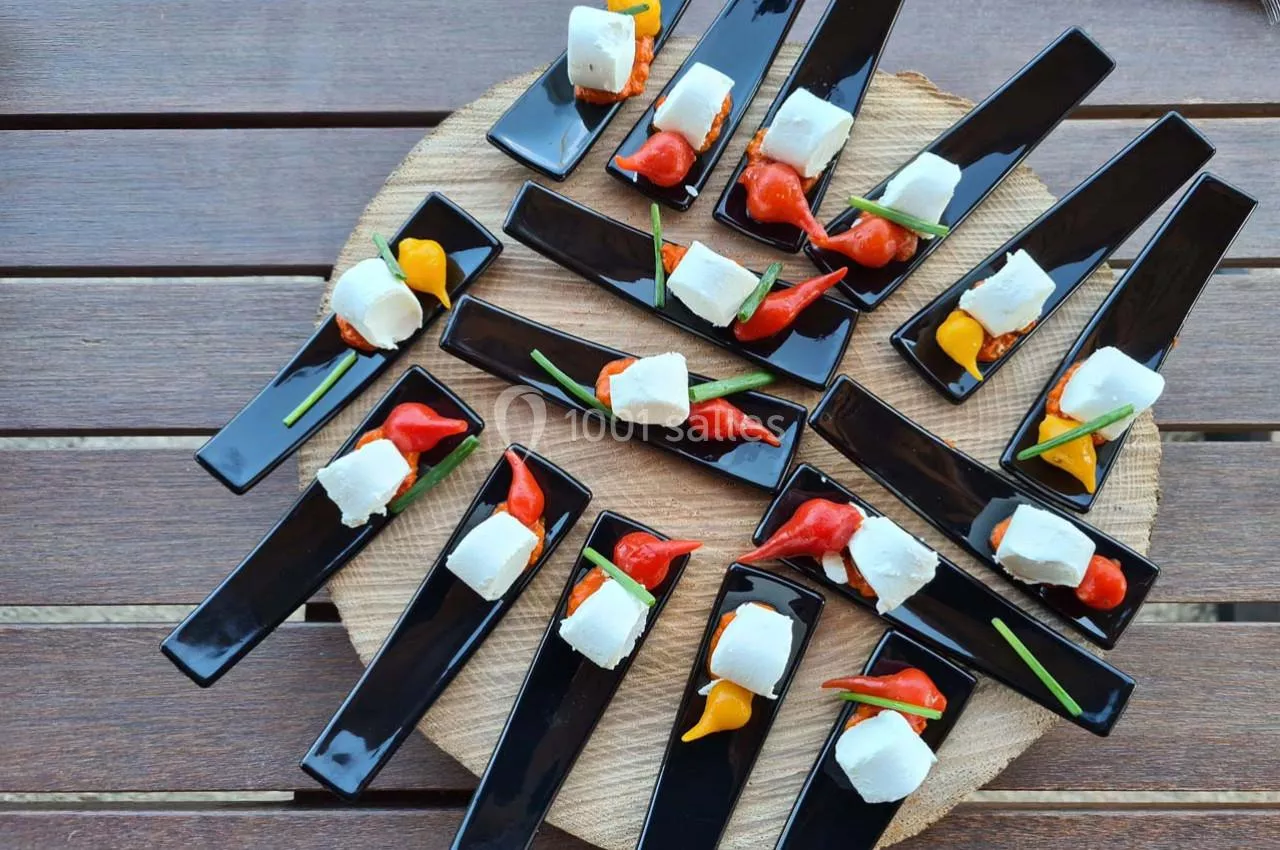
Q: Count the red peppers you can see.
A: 11